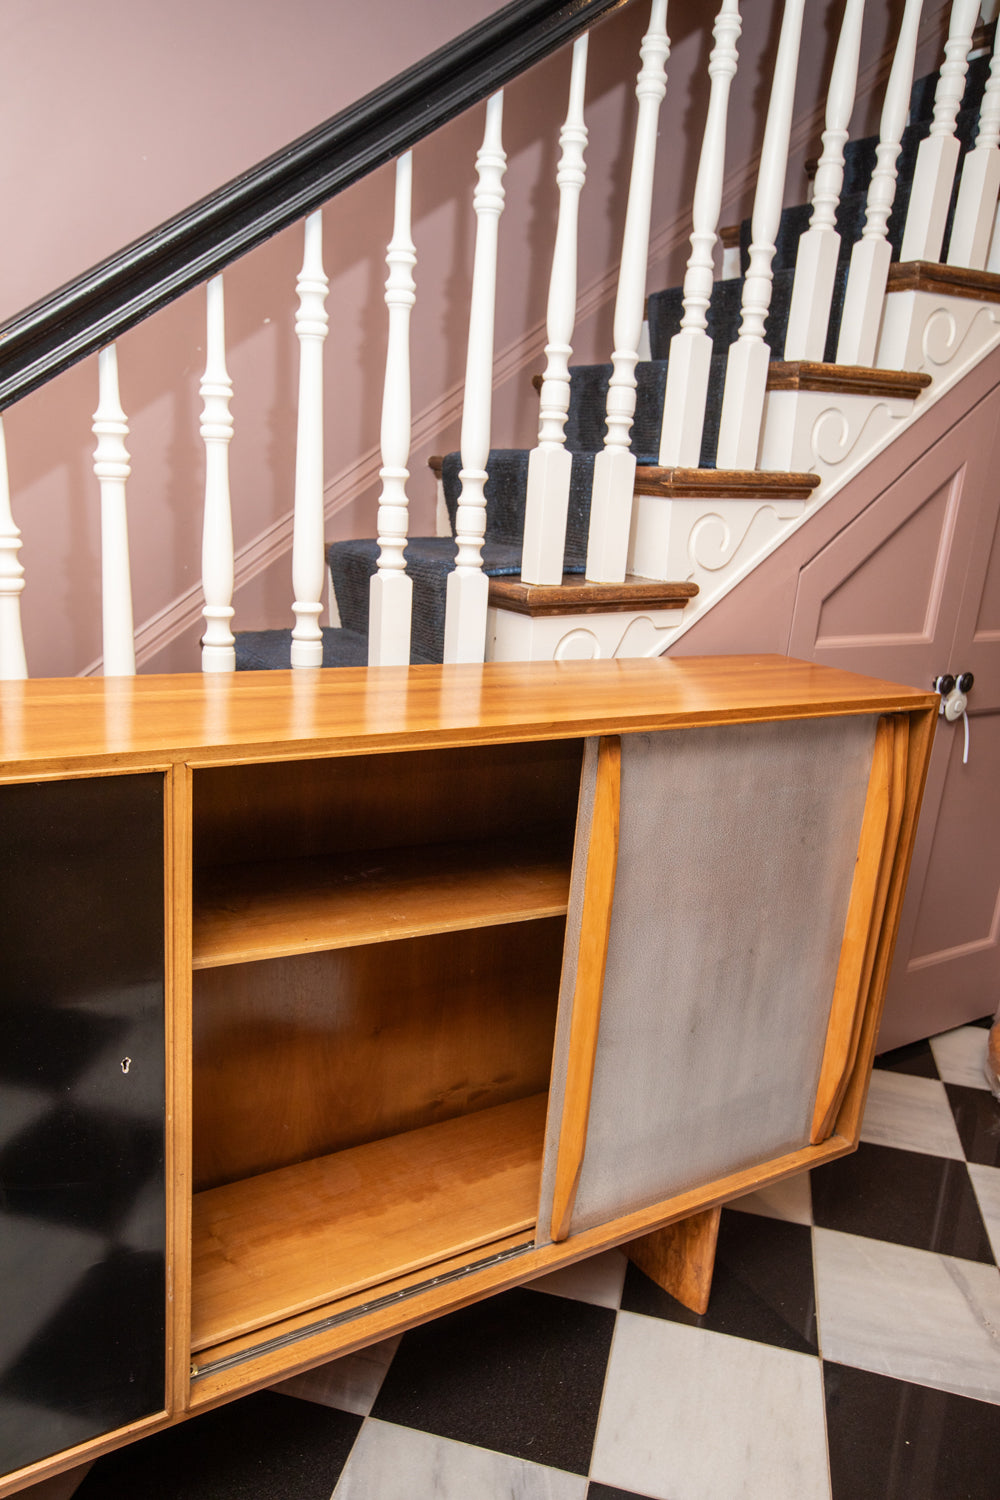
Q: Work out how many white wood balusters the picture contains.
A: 14